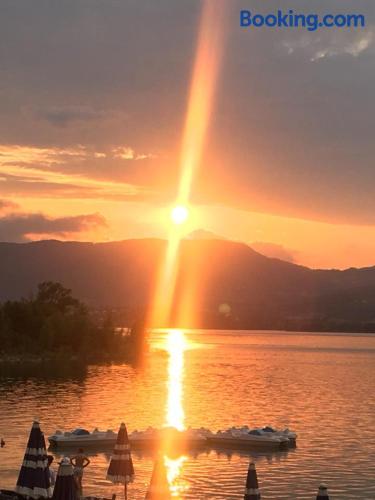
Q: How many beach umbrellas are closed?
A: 6